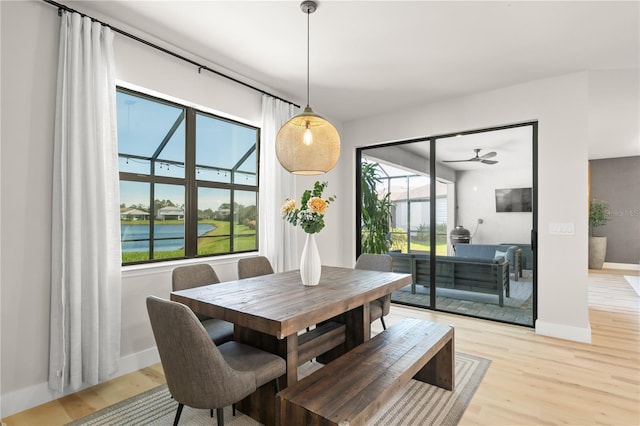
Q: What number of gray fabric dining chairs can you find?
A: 4